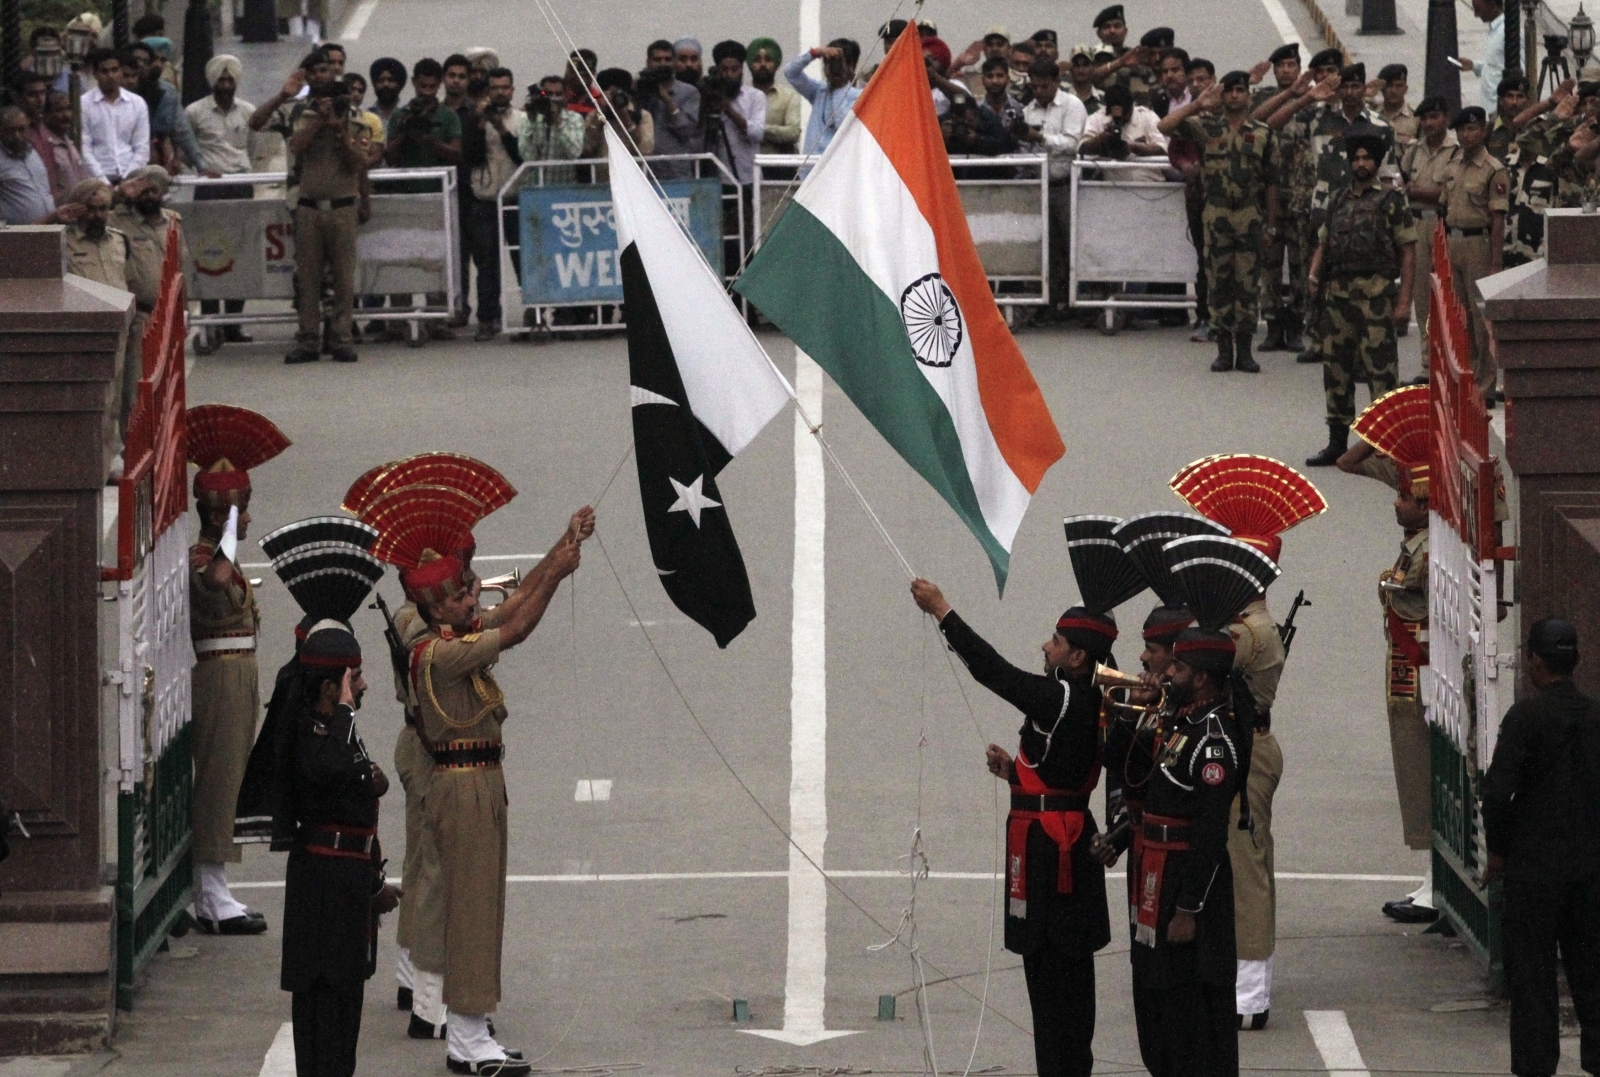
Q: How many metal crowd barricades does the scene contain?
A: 4